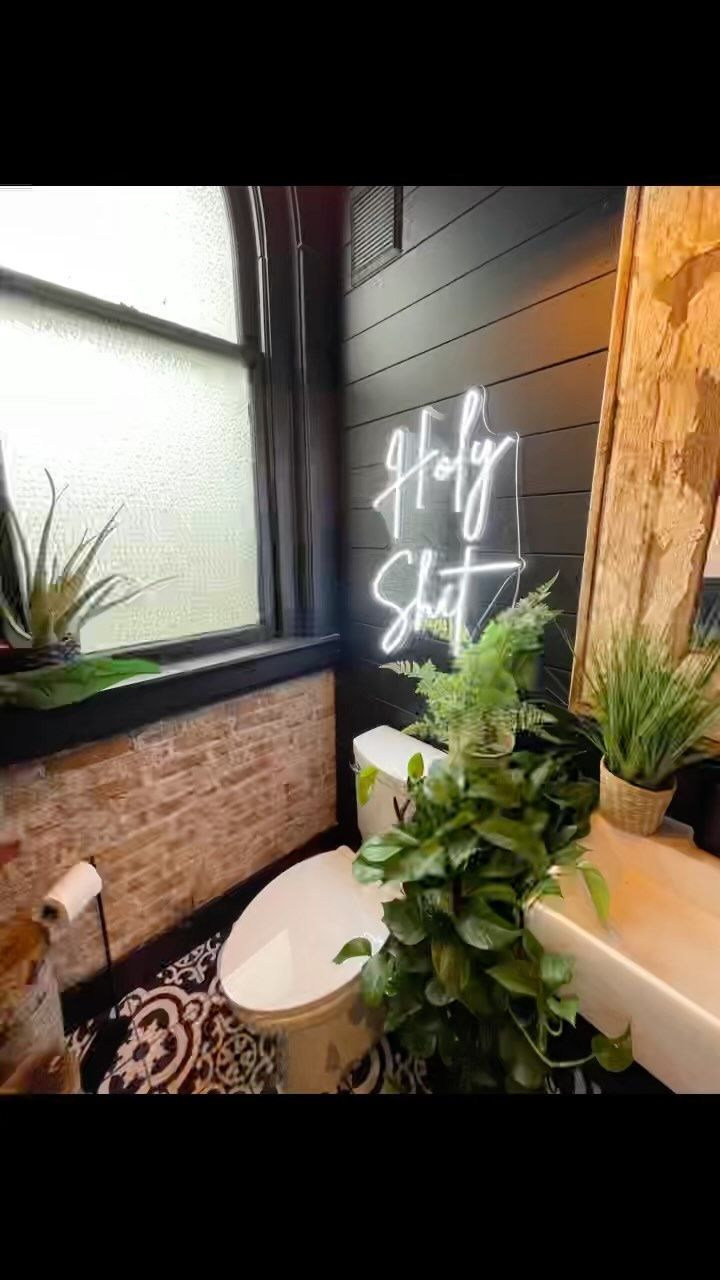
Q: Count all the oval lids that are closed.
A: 1